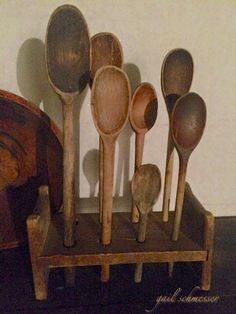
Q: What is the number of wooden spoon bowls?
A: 7